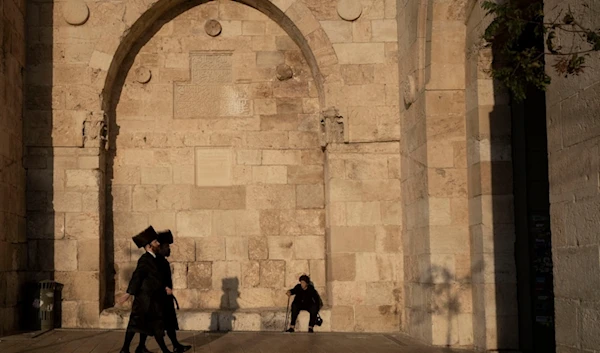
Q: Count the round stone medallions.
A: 5